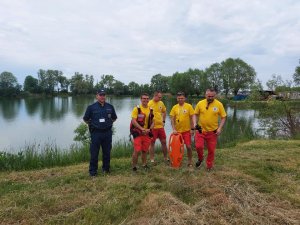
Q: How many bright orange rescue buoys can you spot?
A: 1